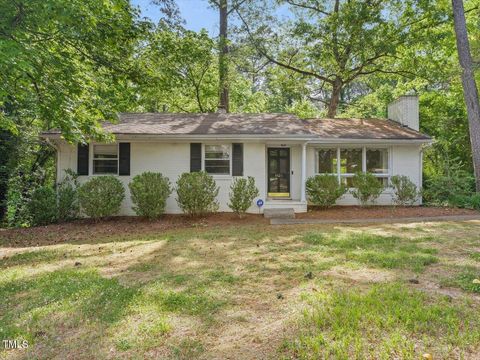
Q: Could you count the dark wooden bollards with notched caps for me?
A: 0